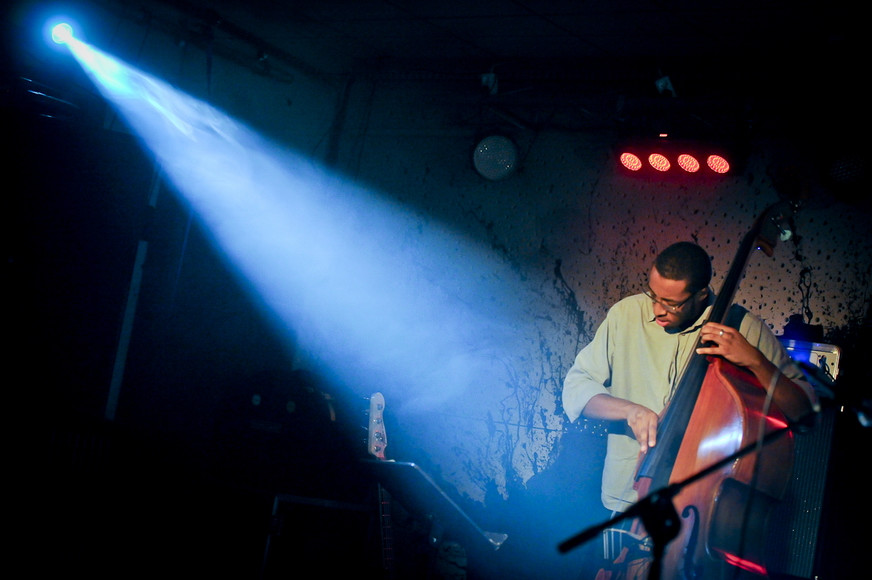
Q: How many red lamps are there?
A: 4